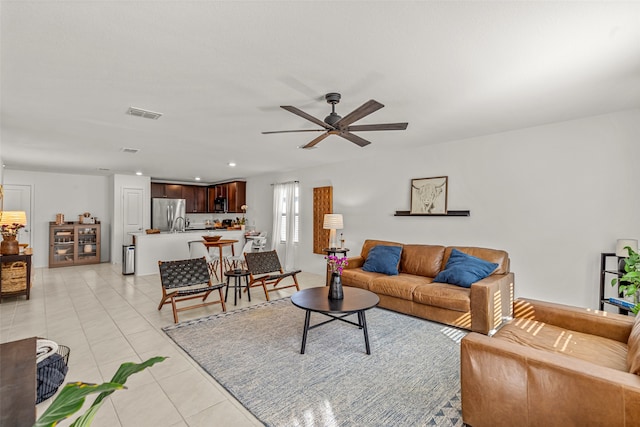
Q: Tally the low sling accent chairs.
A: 2